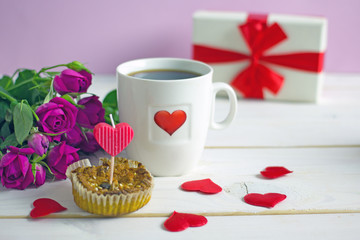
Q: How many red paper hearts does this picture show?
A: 5